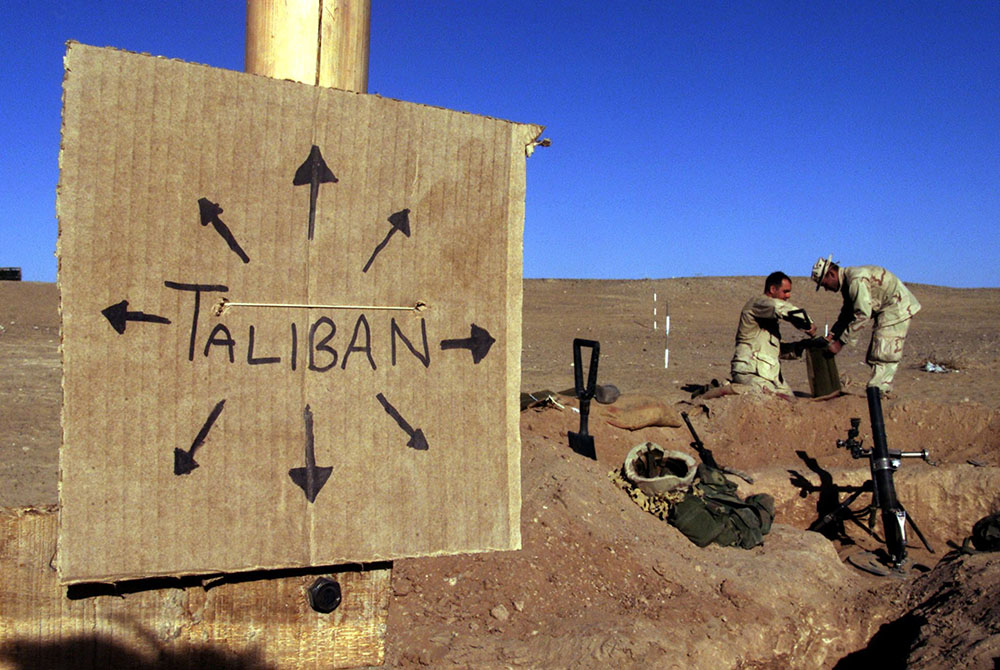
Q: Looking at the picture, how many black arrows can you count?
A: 8